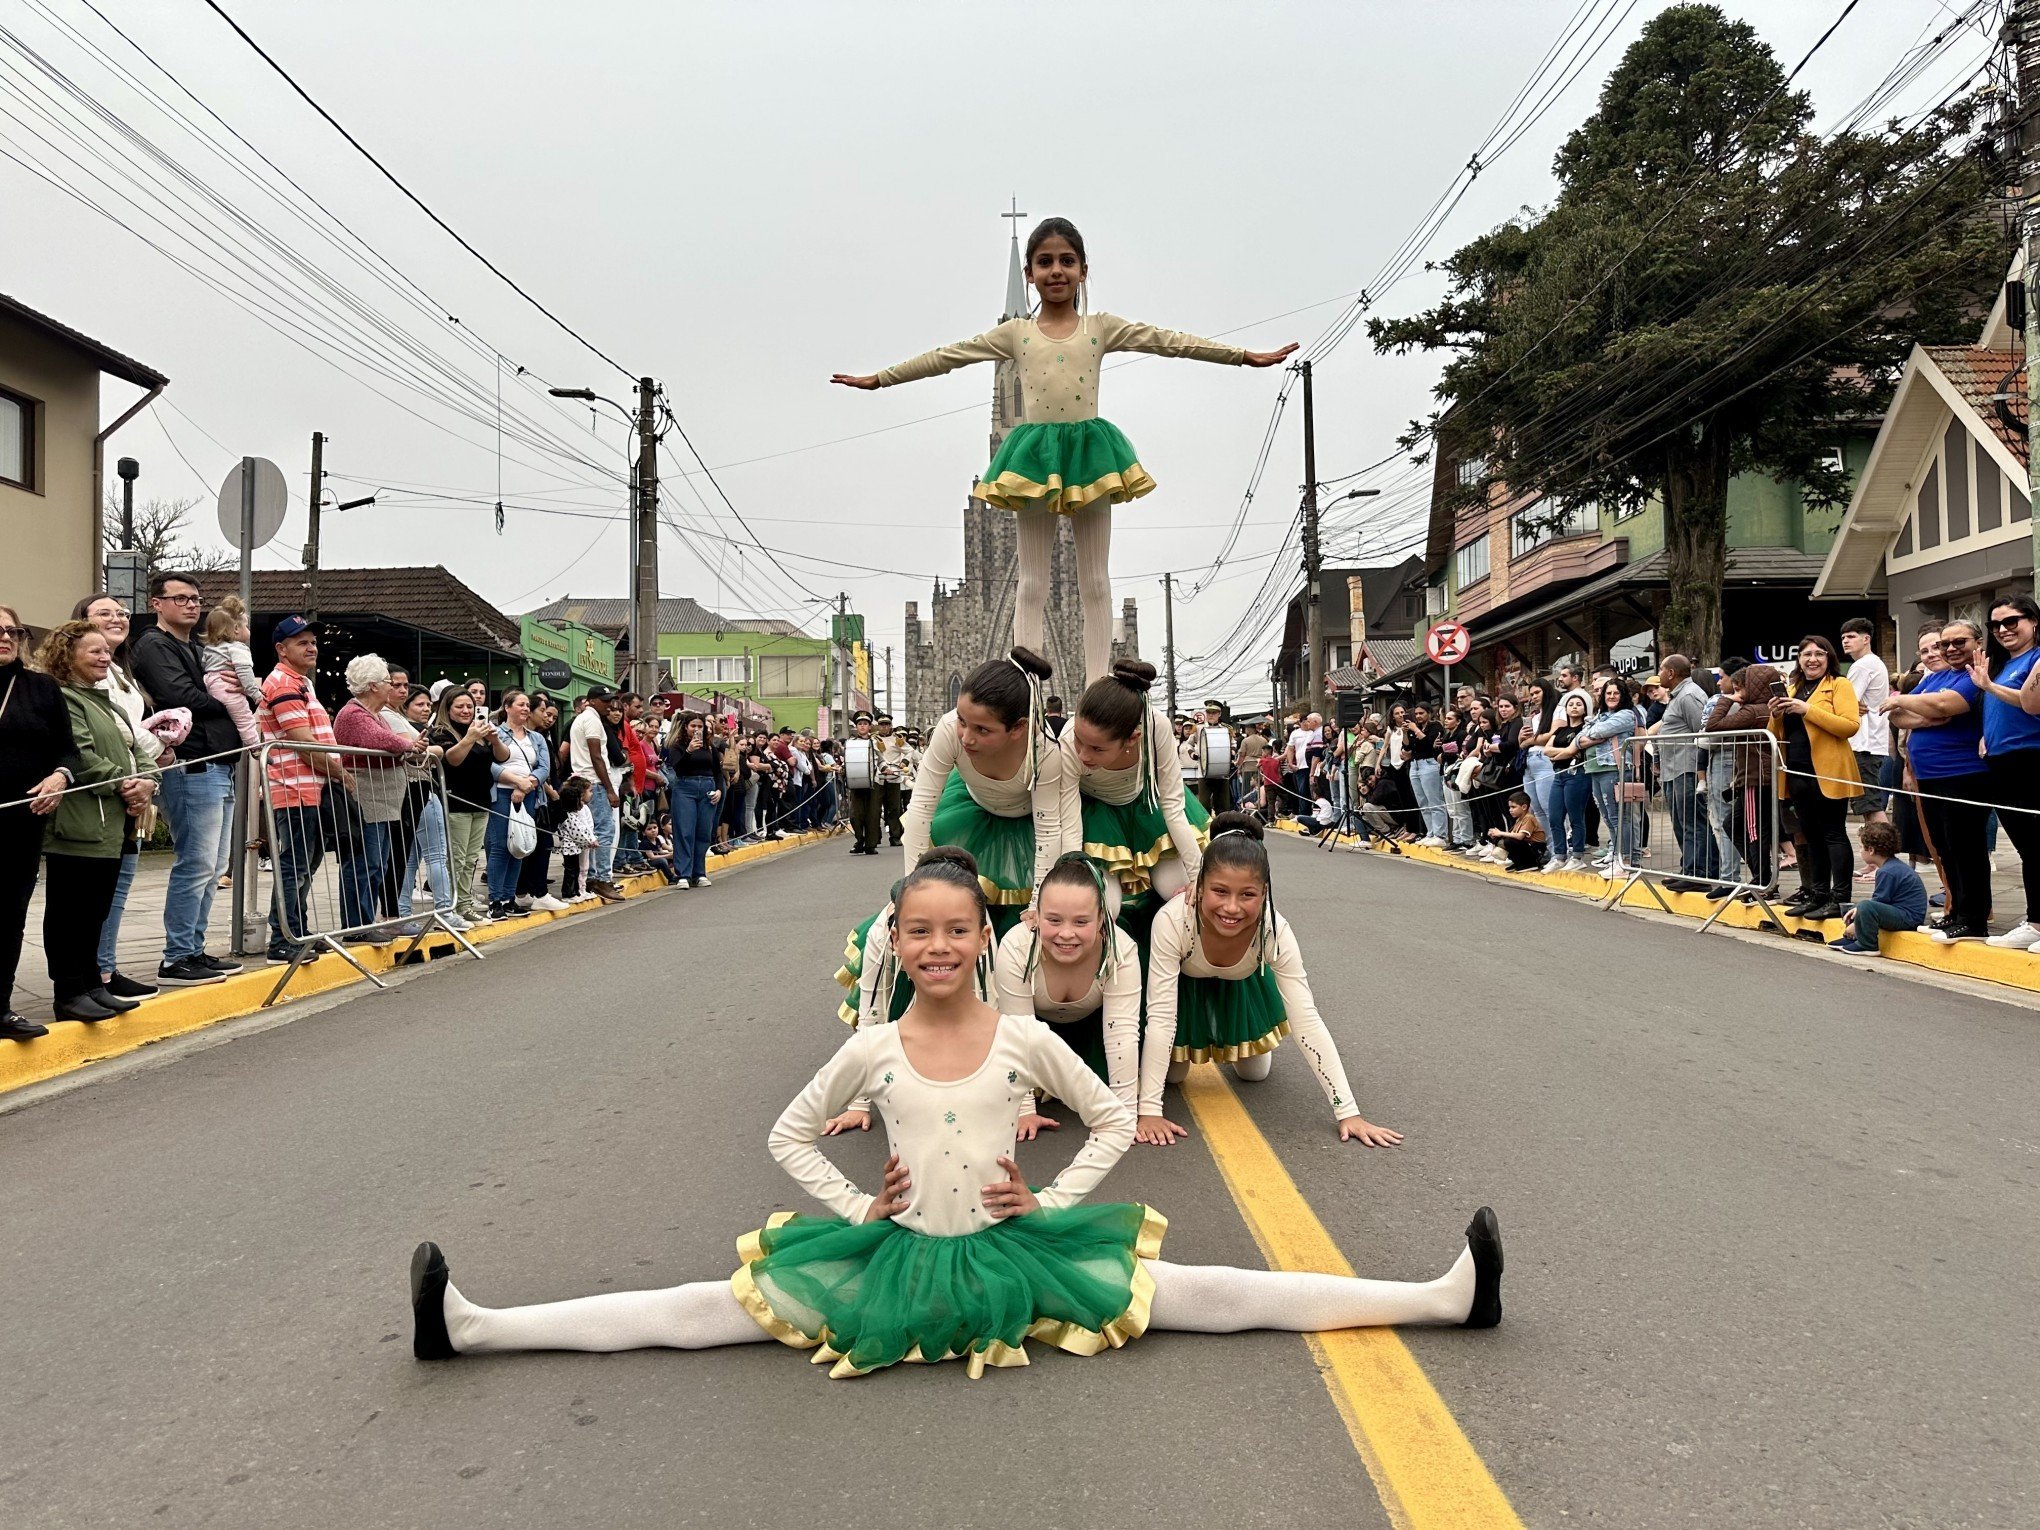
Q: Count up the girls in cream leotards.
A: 7